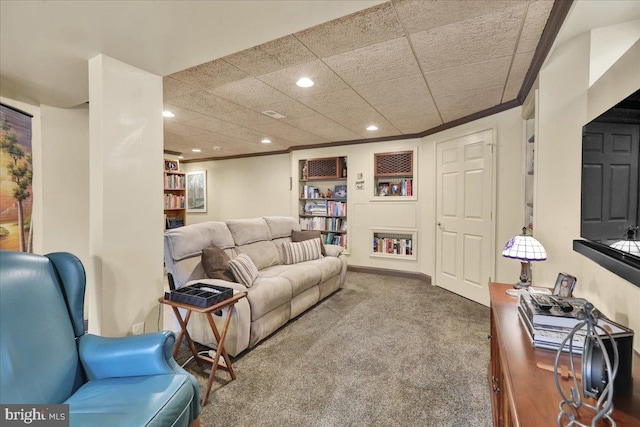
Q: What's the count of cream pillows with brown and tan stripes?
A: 2